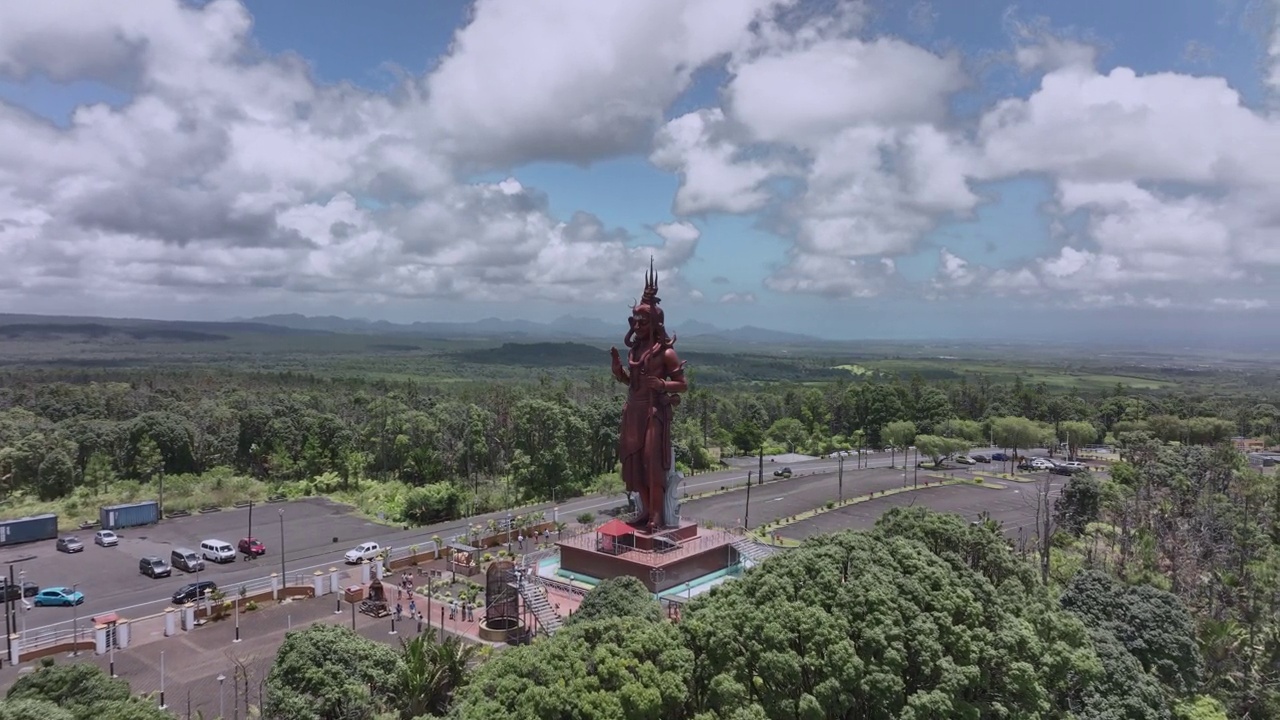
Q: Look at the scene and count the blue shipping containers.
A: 2